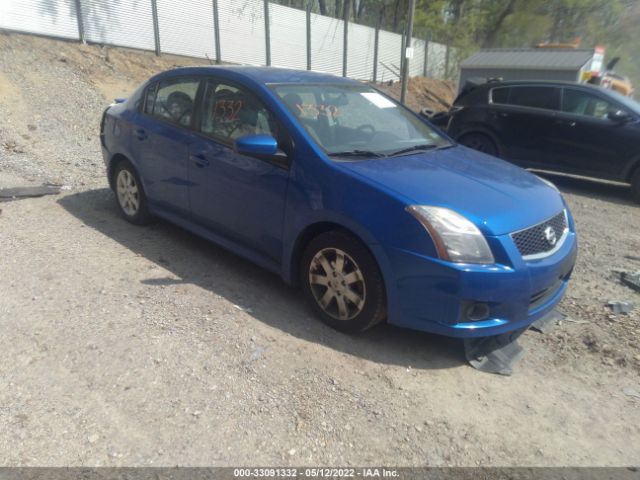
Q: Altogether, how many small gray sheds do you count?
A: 1